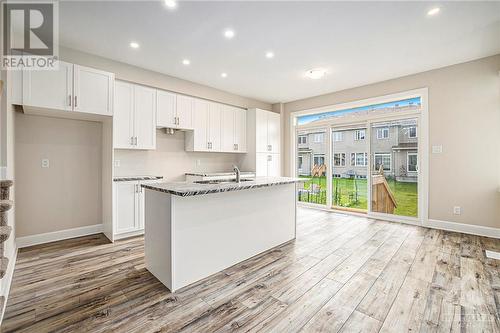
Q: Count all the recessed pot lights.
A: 7